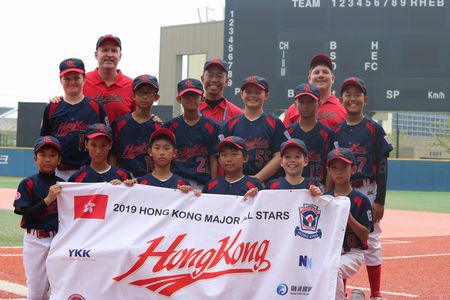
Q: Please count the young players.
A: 12